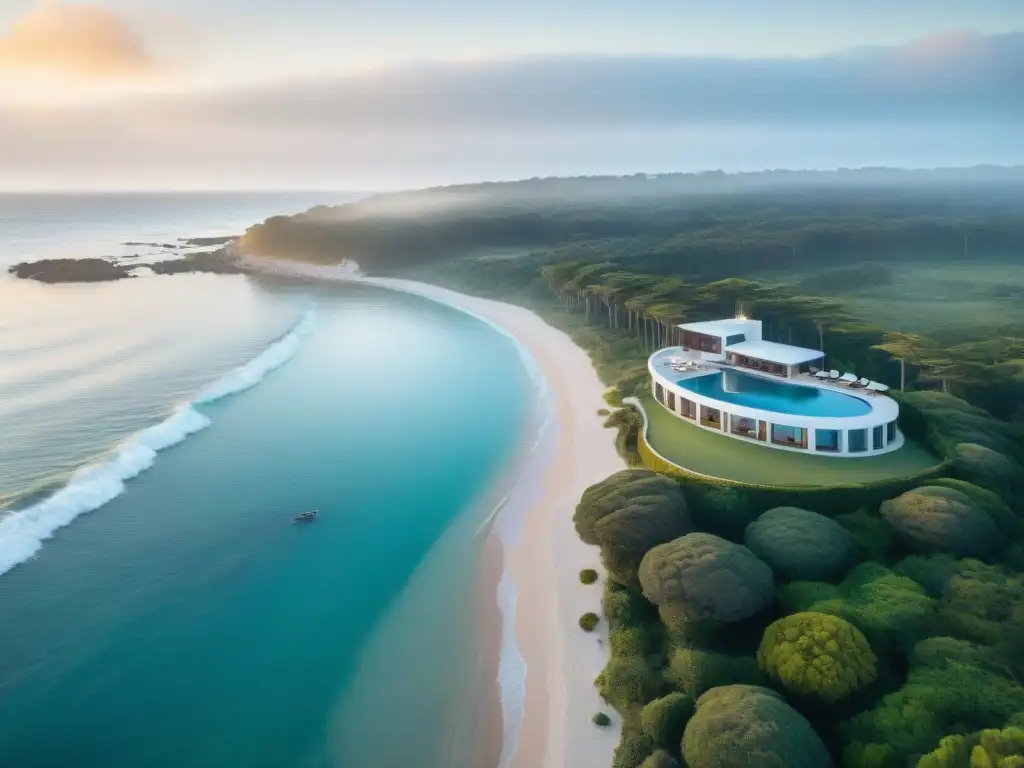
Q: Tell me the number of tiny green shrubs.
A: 3